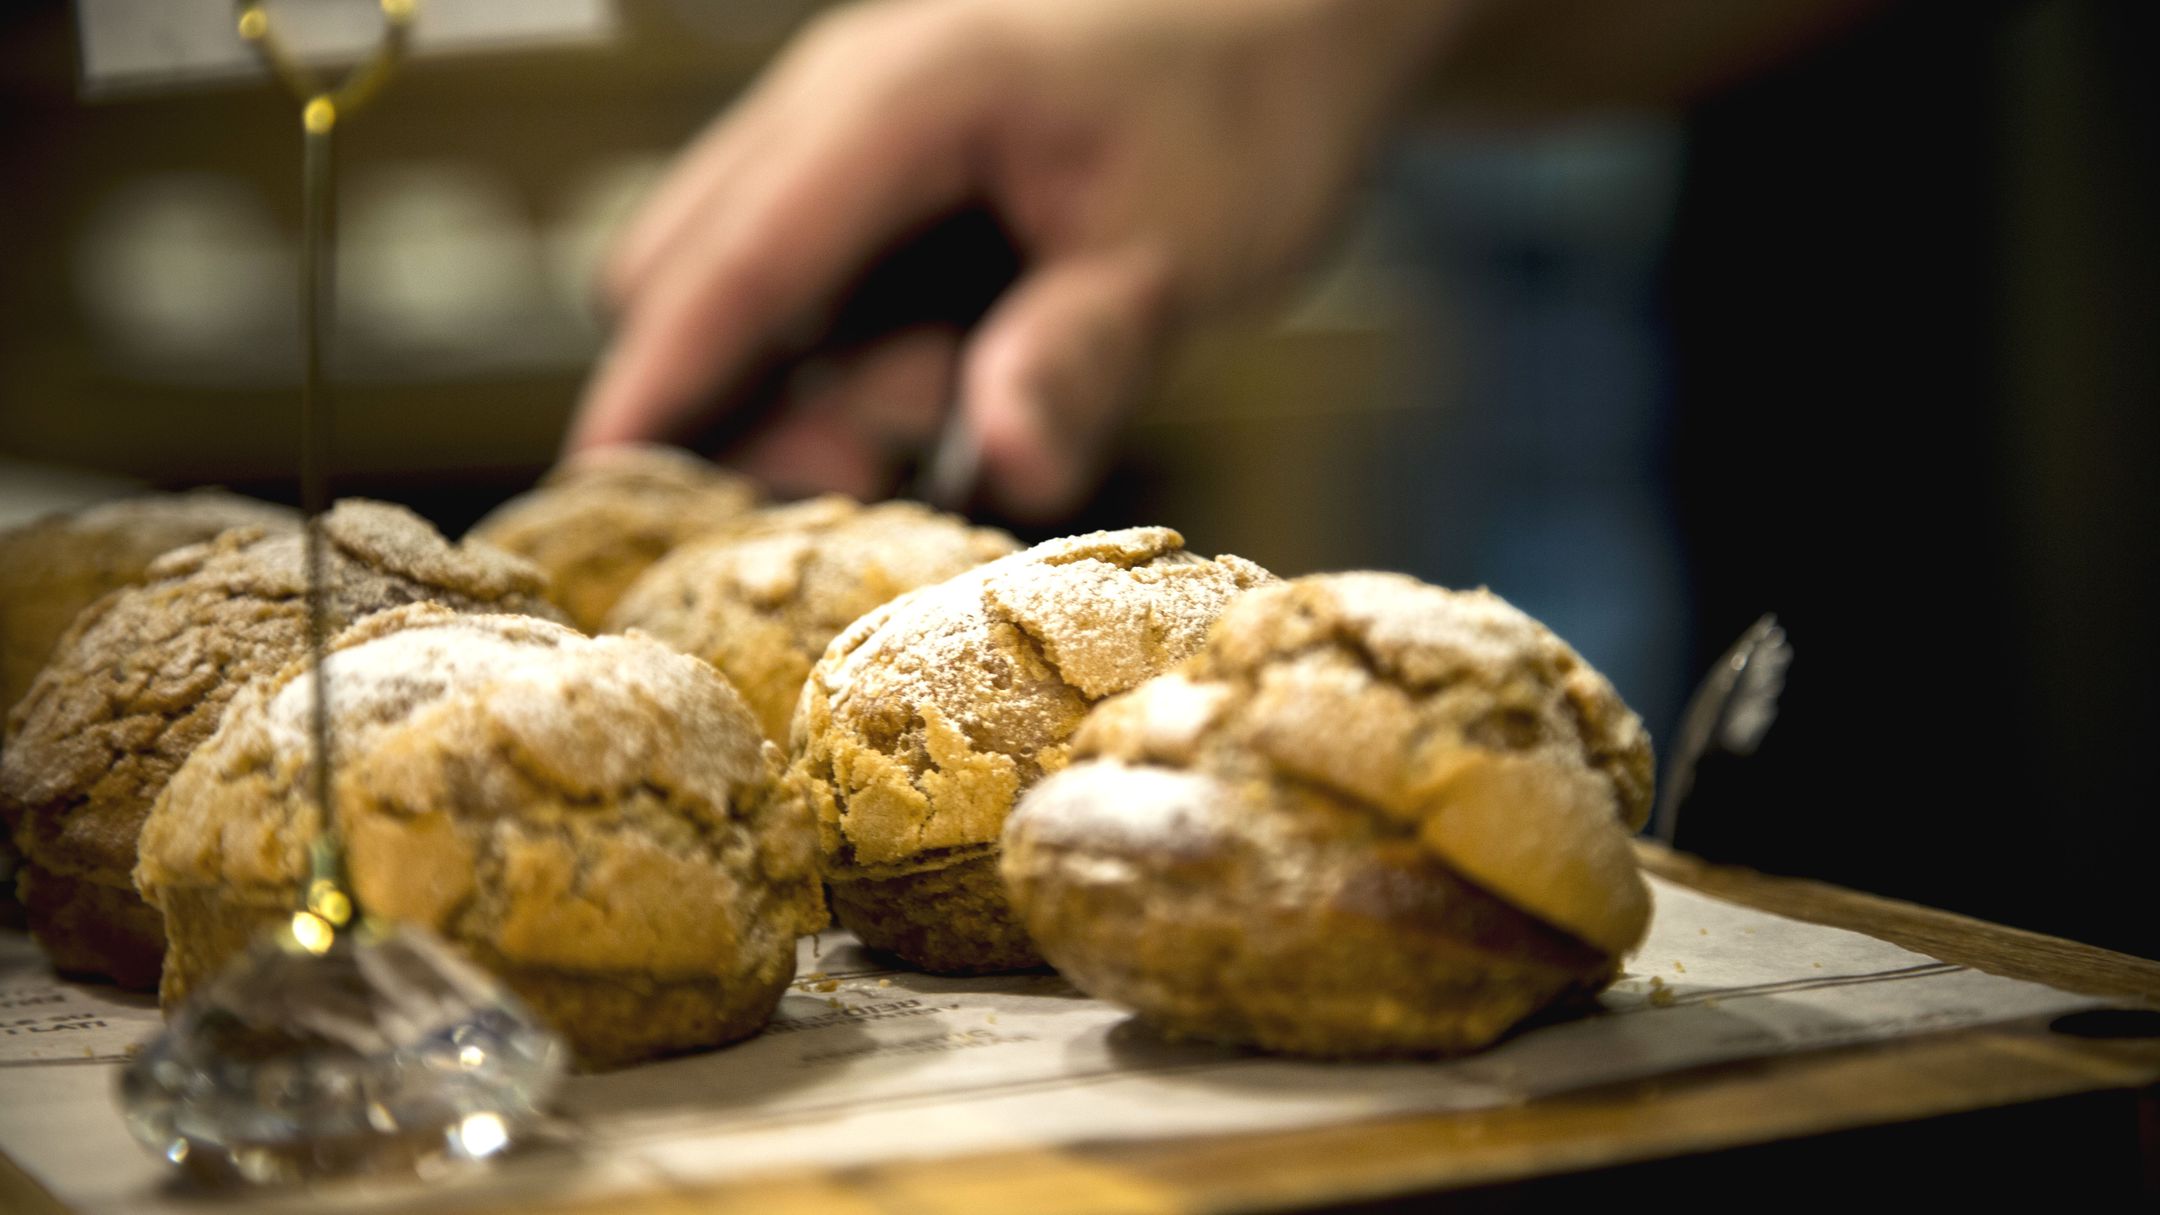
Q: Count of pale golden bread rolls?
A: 7